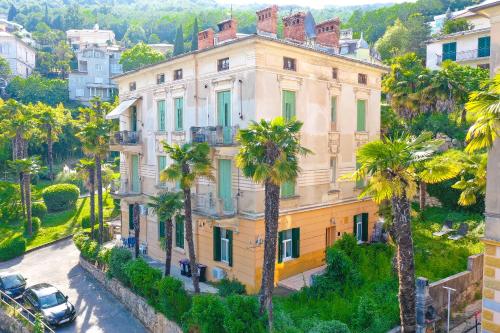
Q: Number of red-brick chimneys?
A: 5